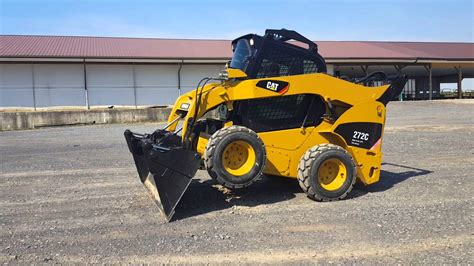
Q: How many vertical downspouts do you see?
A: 2